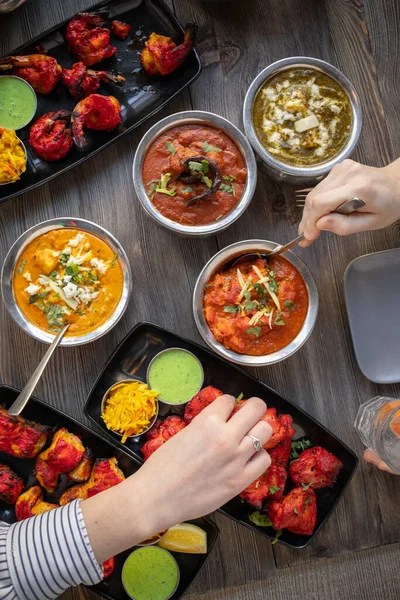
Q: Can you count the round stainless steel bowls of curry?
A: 4